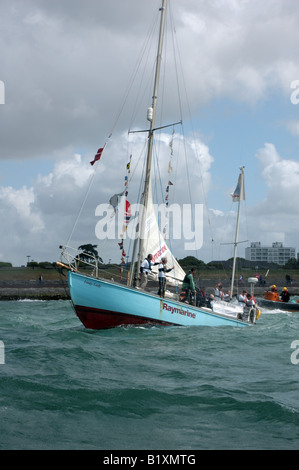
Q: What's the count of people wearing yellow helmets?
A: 2